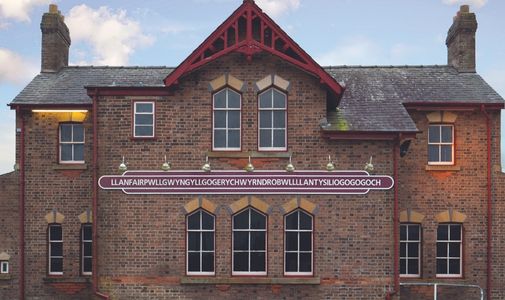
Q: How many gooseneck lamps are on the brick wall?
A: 7